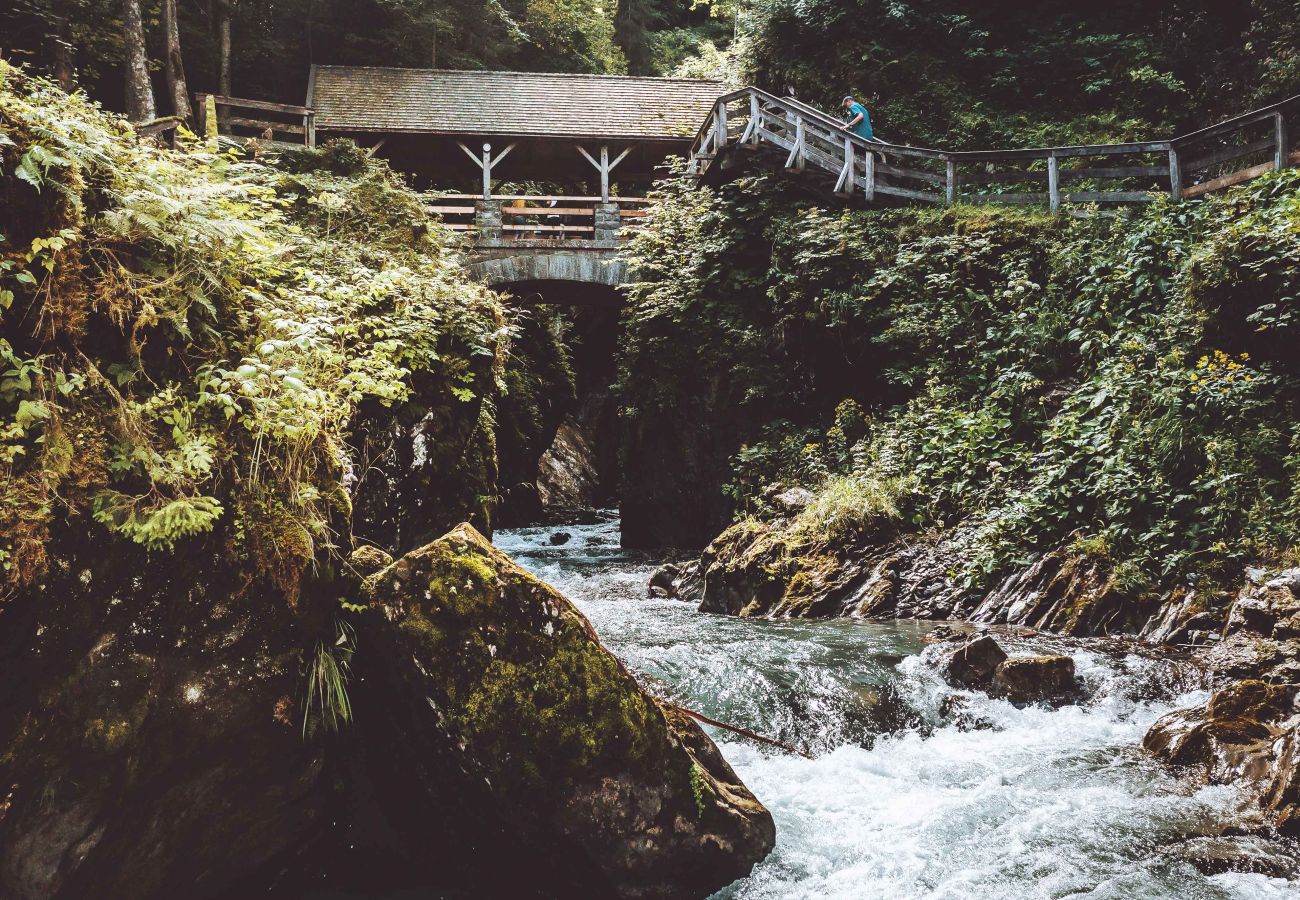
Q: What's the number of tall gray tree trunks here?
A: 3